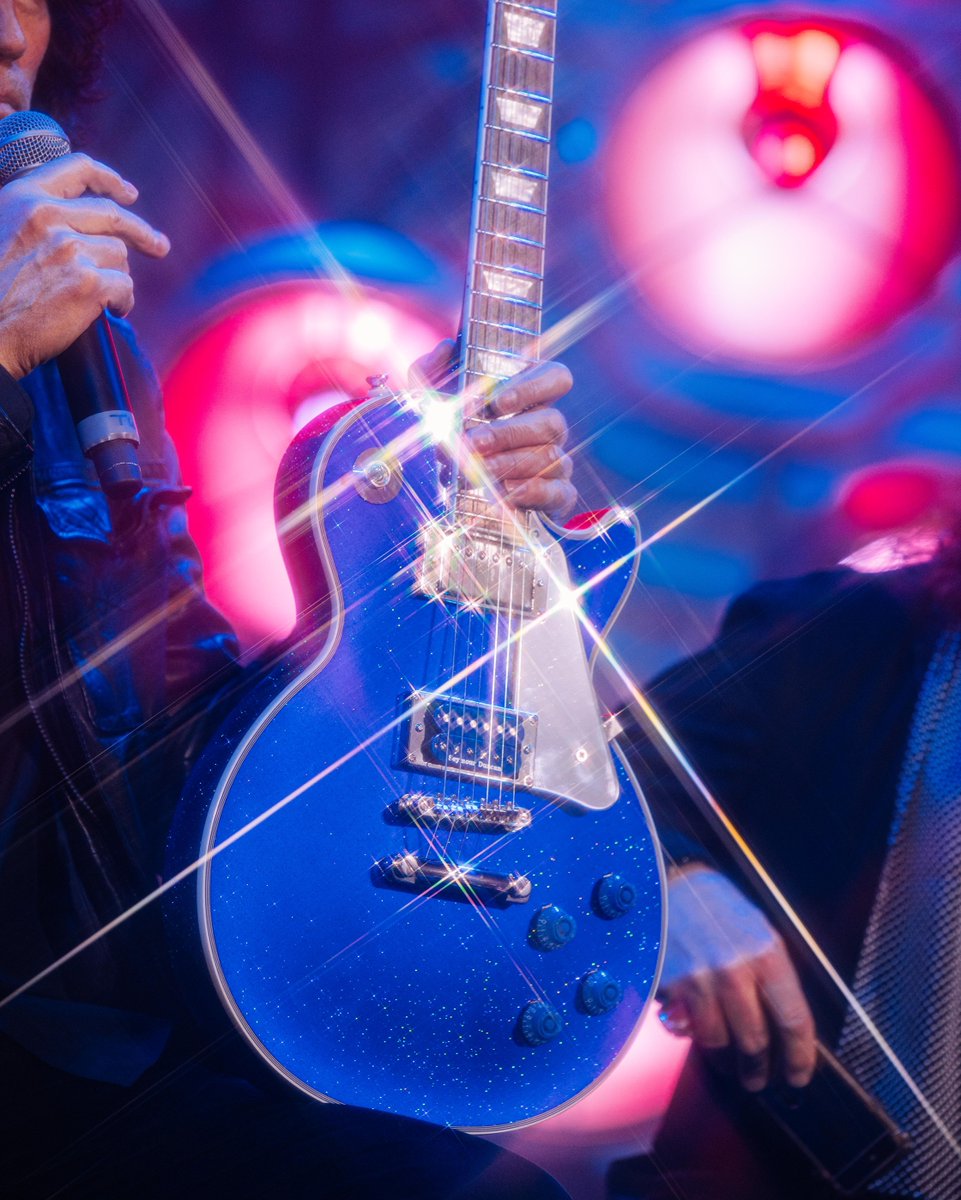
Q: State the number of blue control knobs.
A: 4